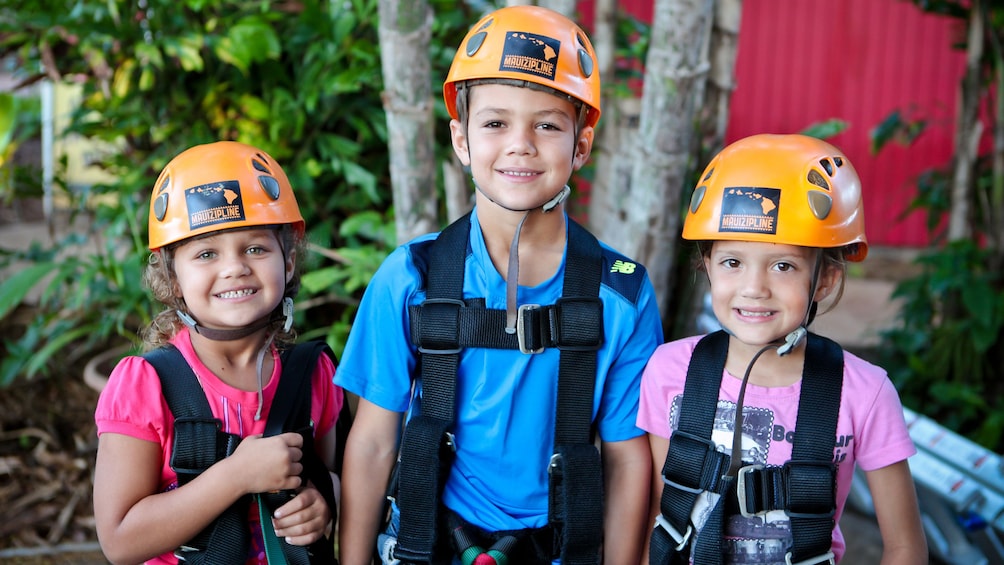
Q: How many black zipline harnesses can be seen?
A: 3